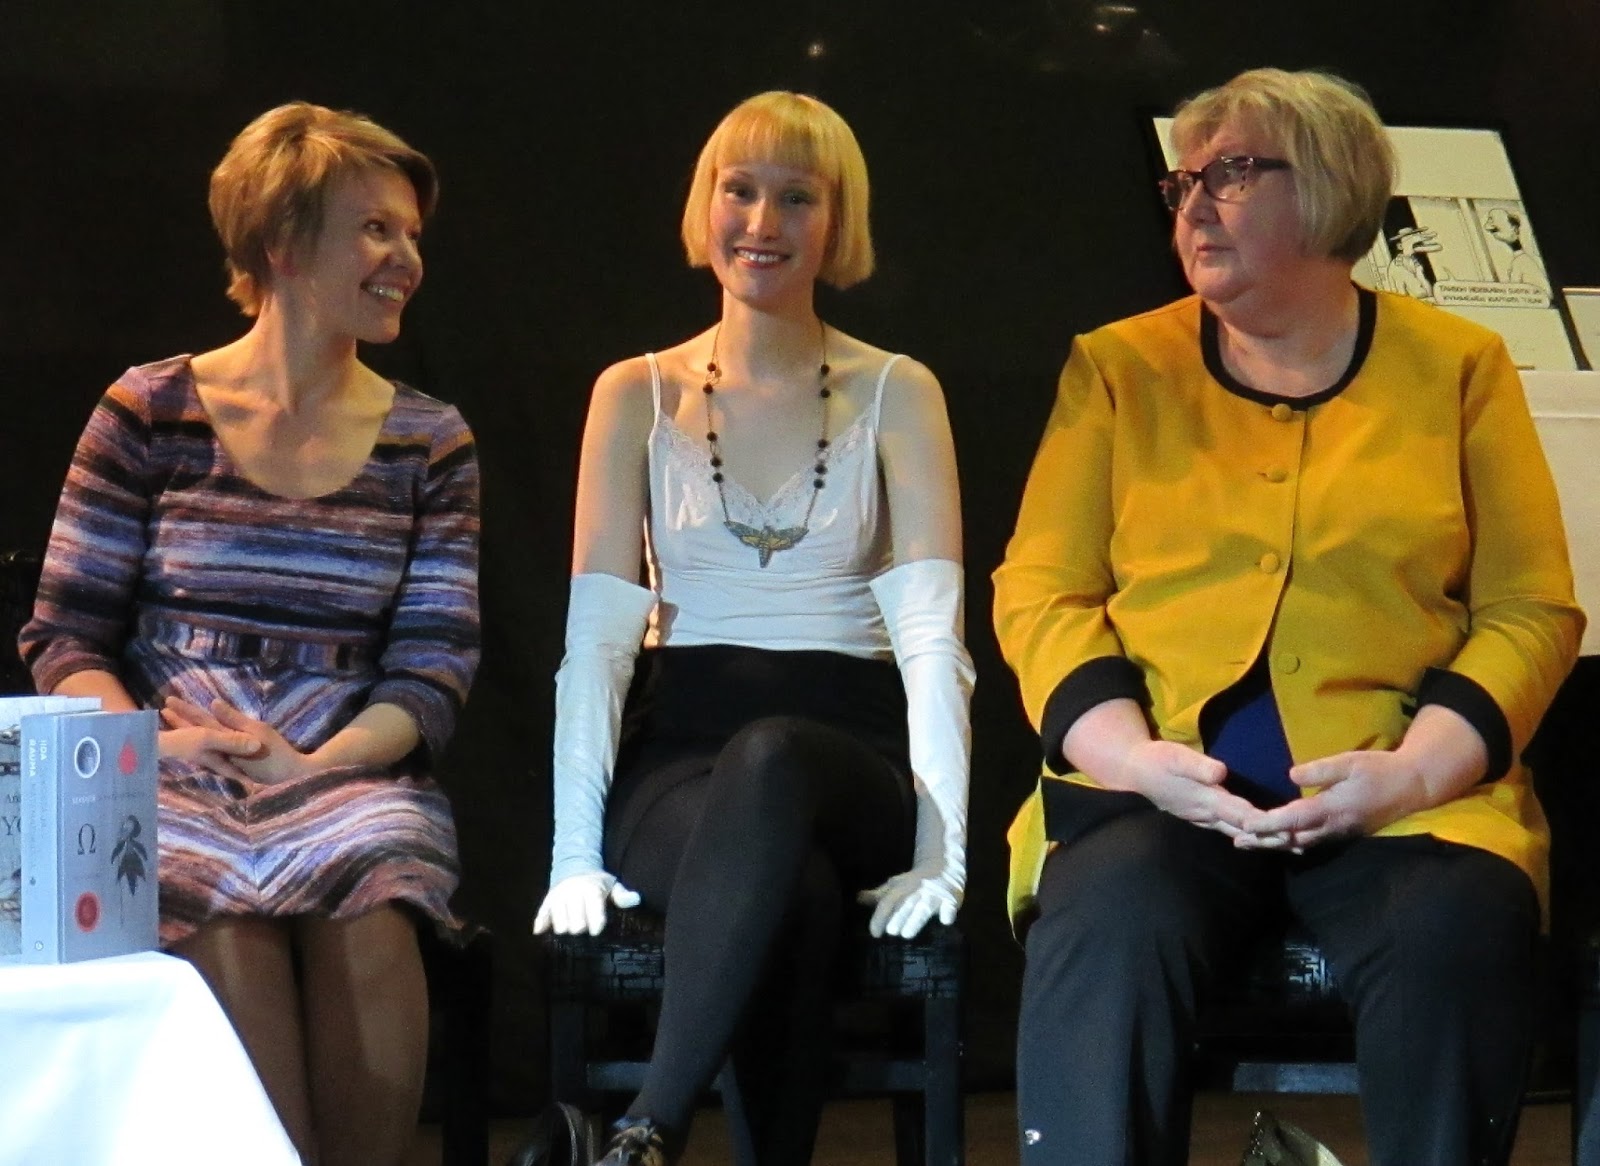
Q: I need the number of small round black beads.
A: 10